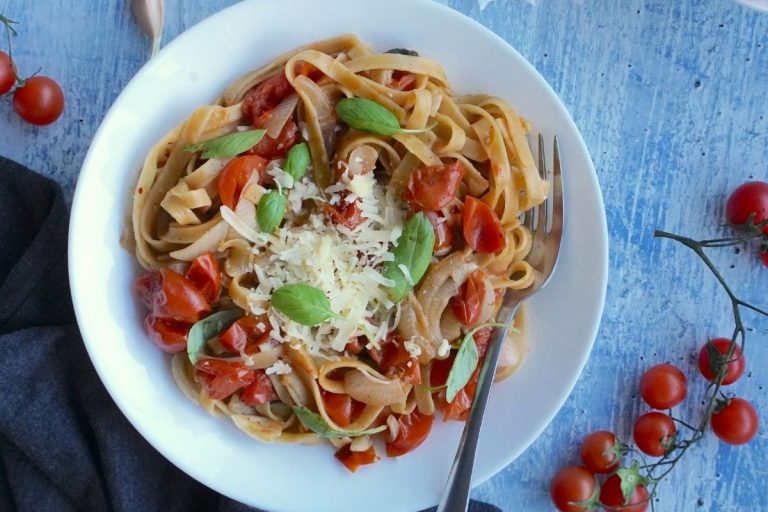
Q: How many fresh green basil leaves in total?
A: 9